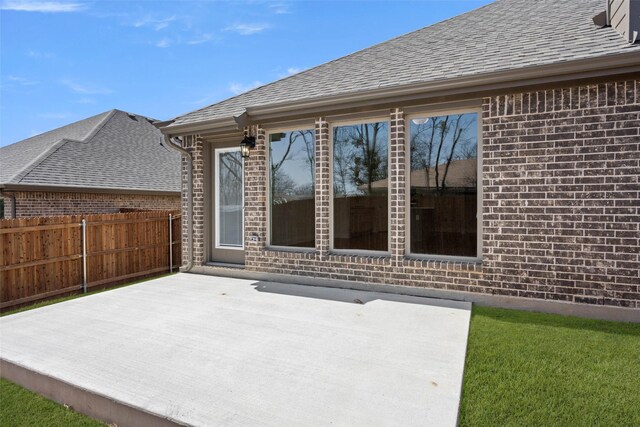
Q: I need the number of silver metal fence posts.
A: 2